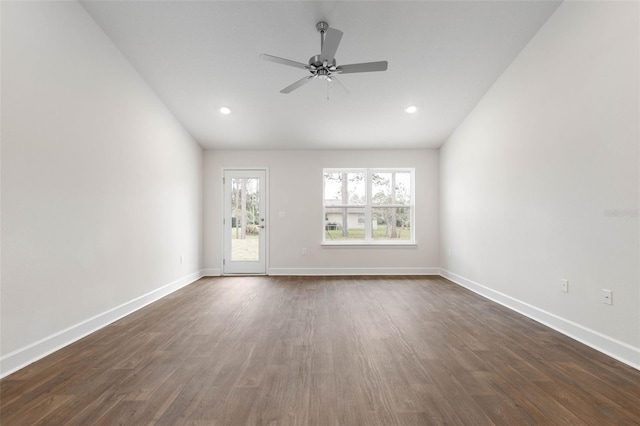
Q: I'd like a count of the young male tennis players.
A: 0